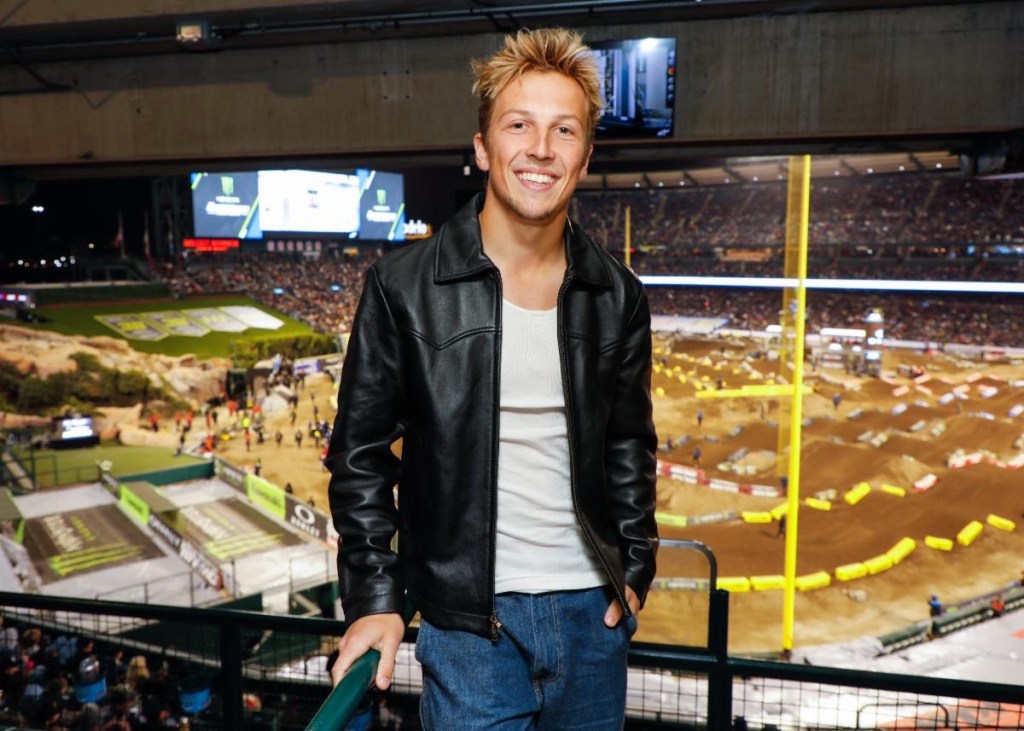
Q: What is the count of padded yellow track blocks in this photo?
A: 14